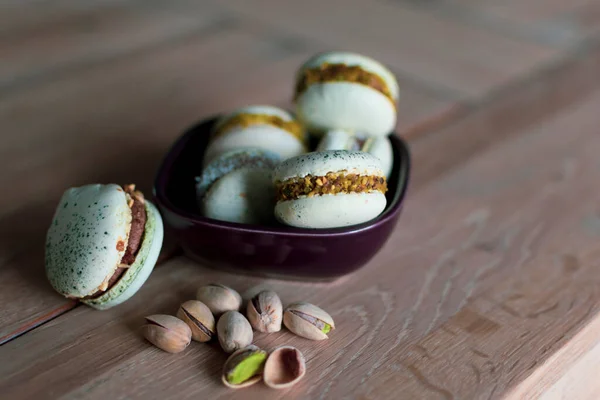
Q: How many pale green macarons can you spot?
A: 6